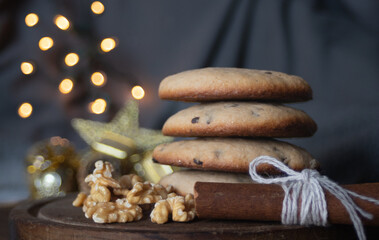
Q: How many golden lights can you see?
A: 12